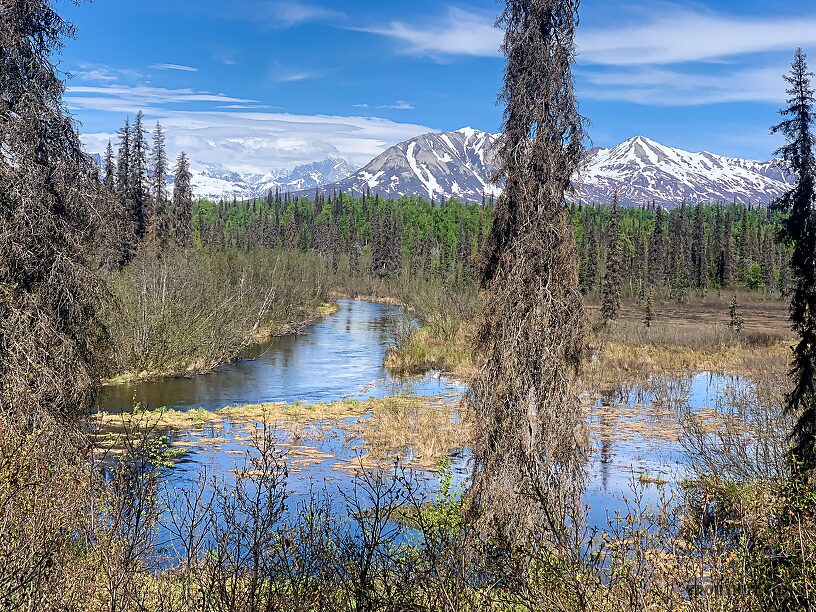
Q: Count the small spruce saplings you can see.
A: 2